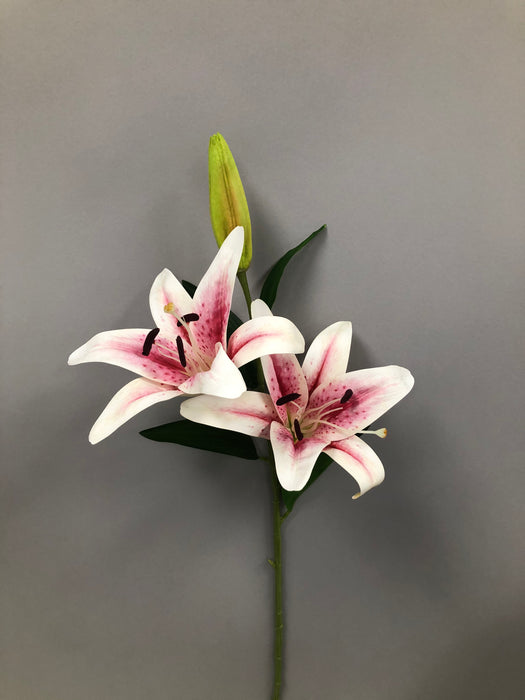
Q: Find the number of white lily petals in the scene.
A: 12